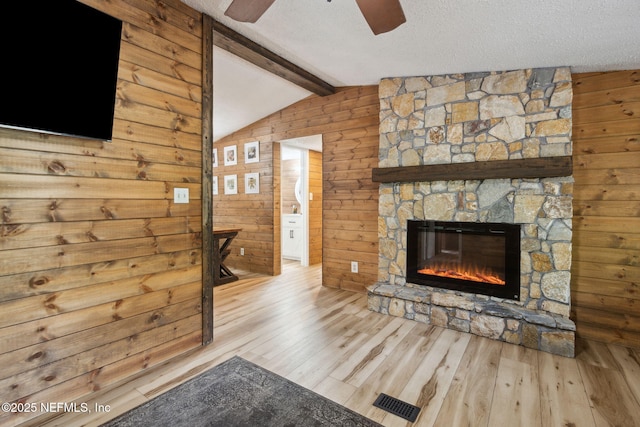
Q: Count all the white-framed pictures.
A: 6